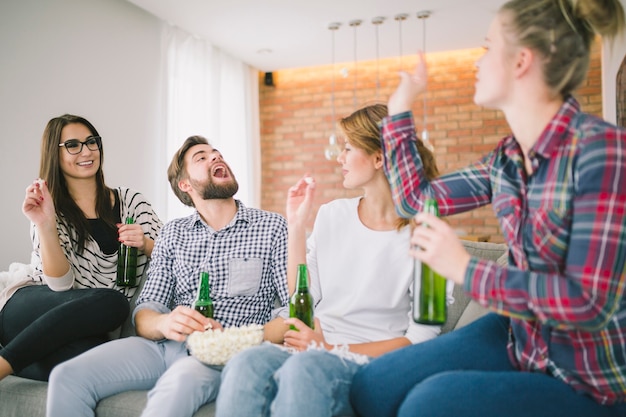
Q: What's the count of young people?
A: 4